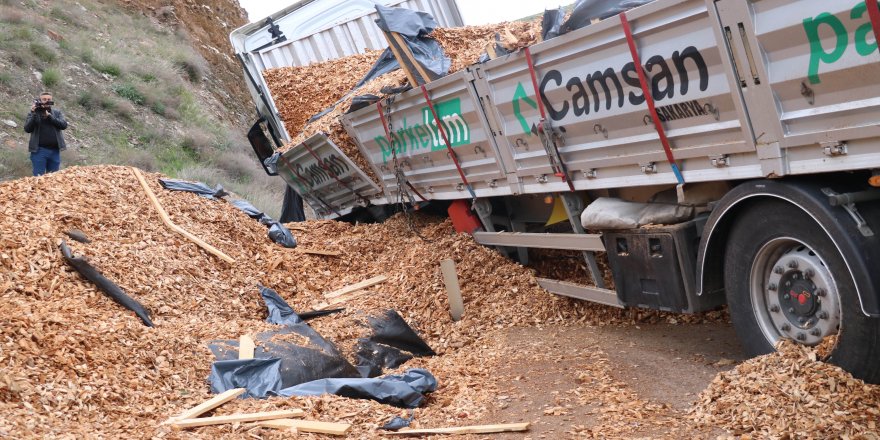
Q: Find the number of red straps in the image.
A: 7